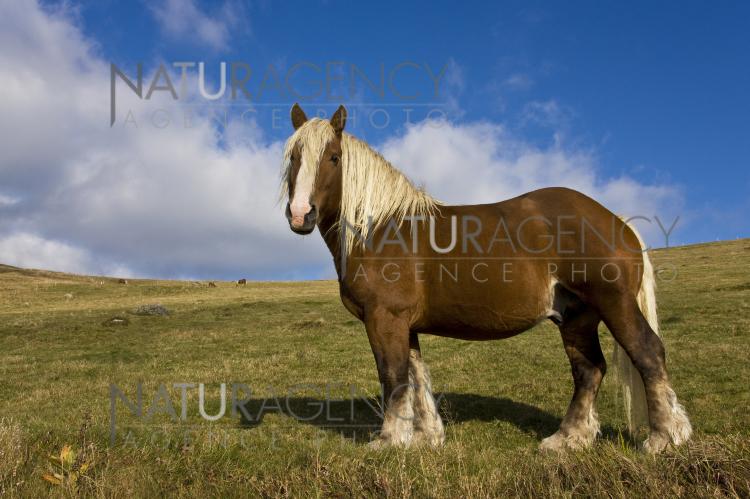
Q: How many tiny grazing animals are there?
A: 3